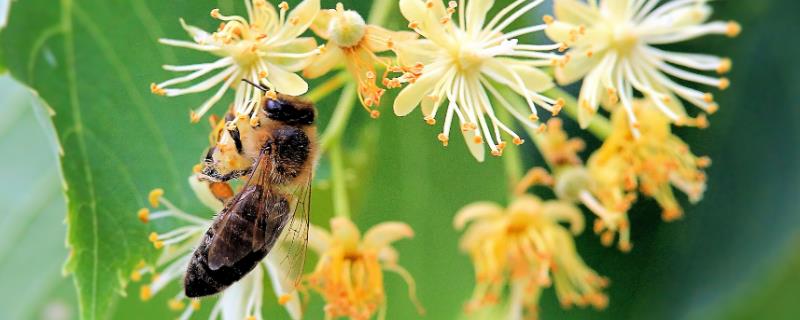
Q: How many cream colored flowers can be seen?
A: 4